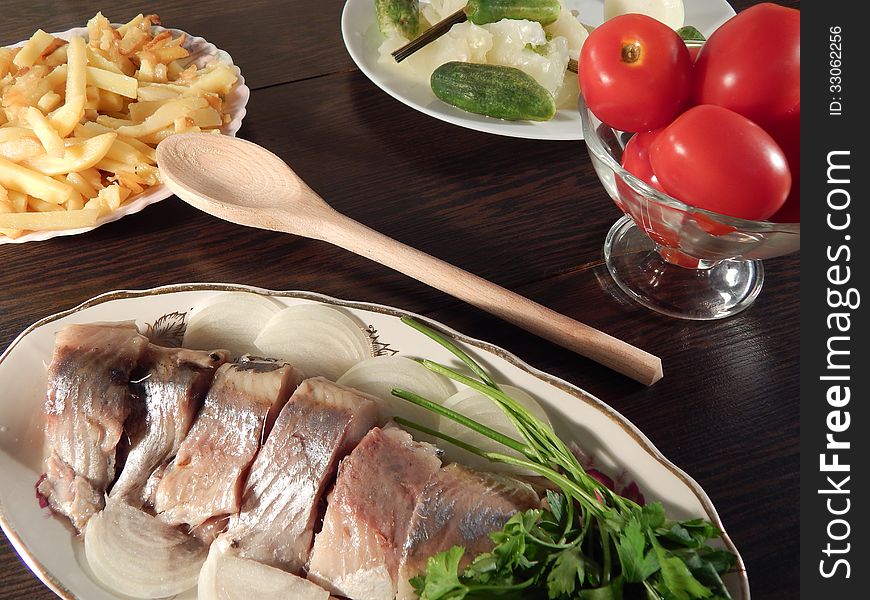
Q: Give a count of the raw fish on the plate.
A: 6